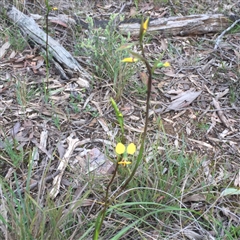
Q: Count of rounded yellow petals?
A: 2